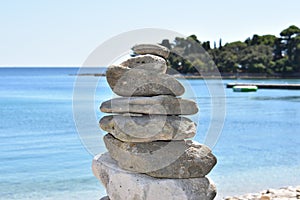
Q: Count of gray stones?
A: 7